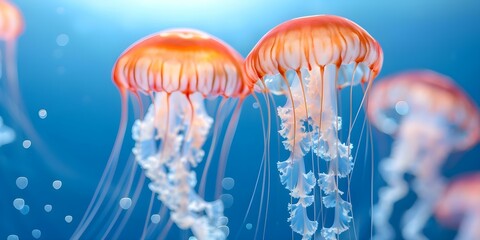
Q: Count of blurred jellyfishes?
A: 3